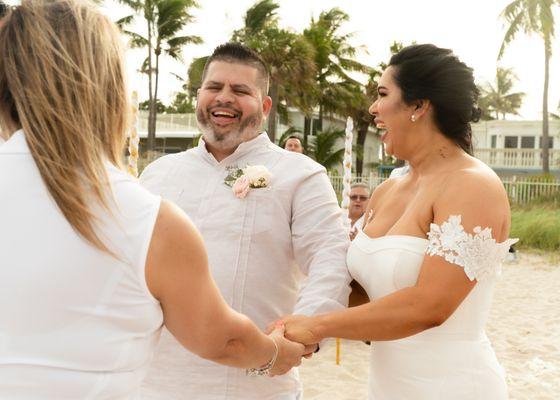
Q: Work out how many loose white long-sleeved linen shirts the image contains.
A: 1